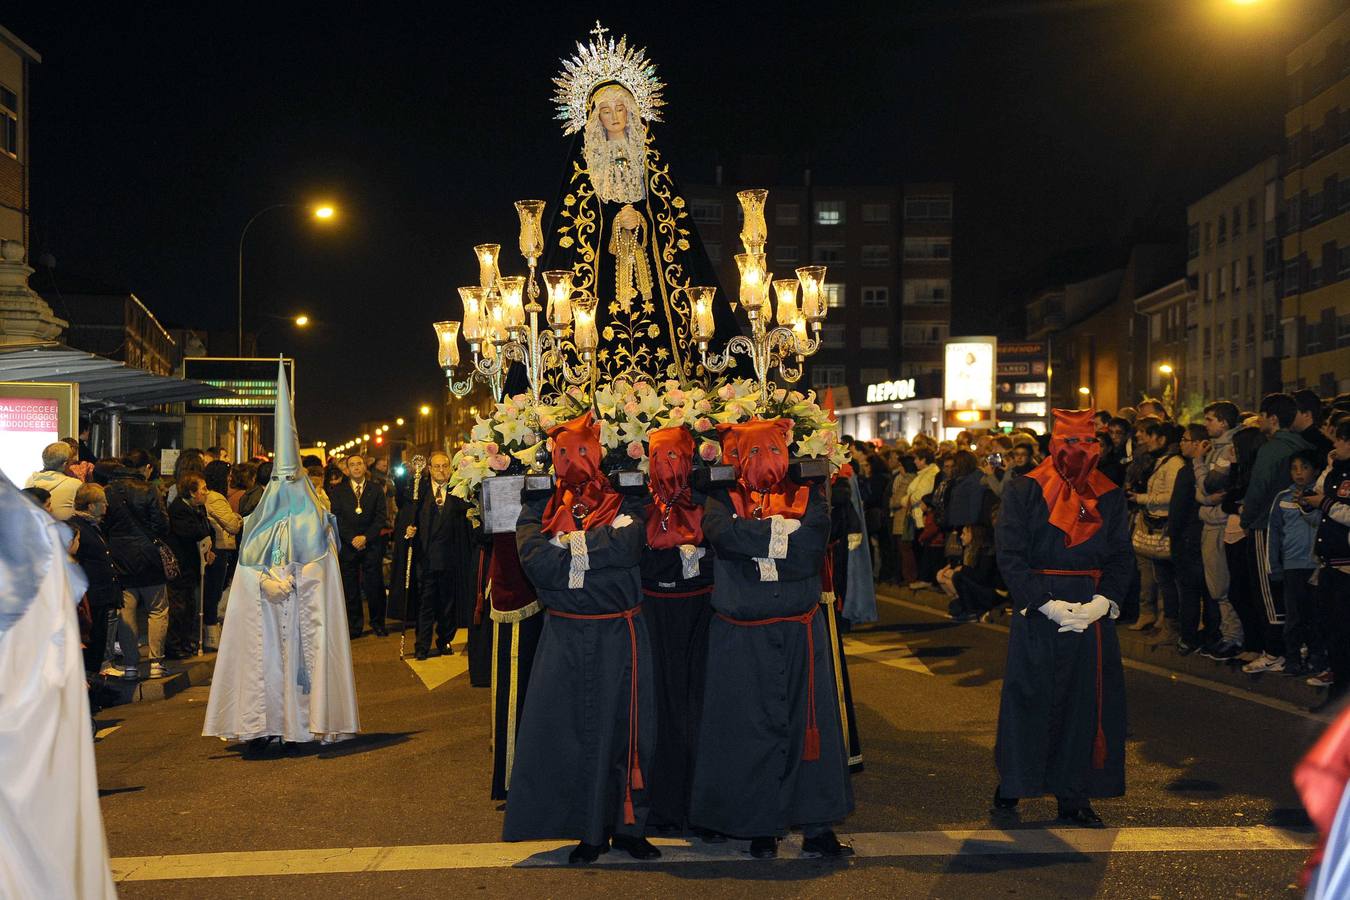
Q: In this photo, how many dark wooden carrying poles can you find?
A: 4